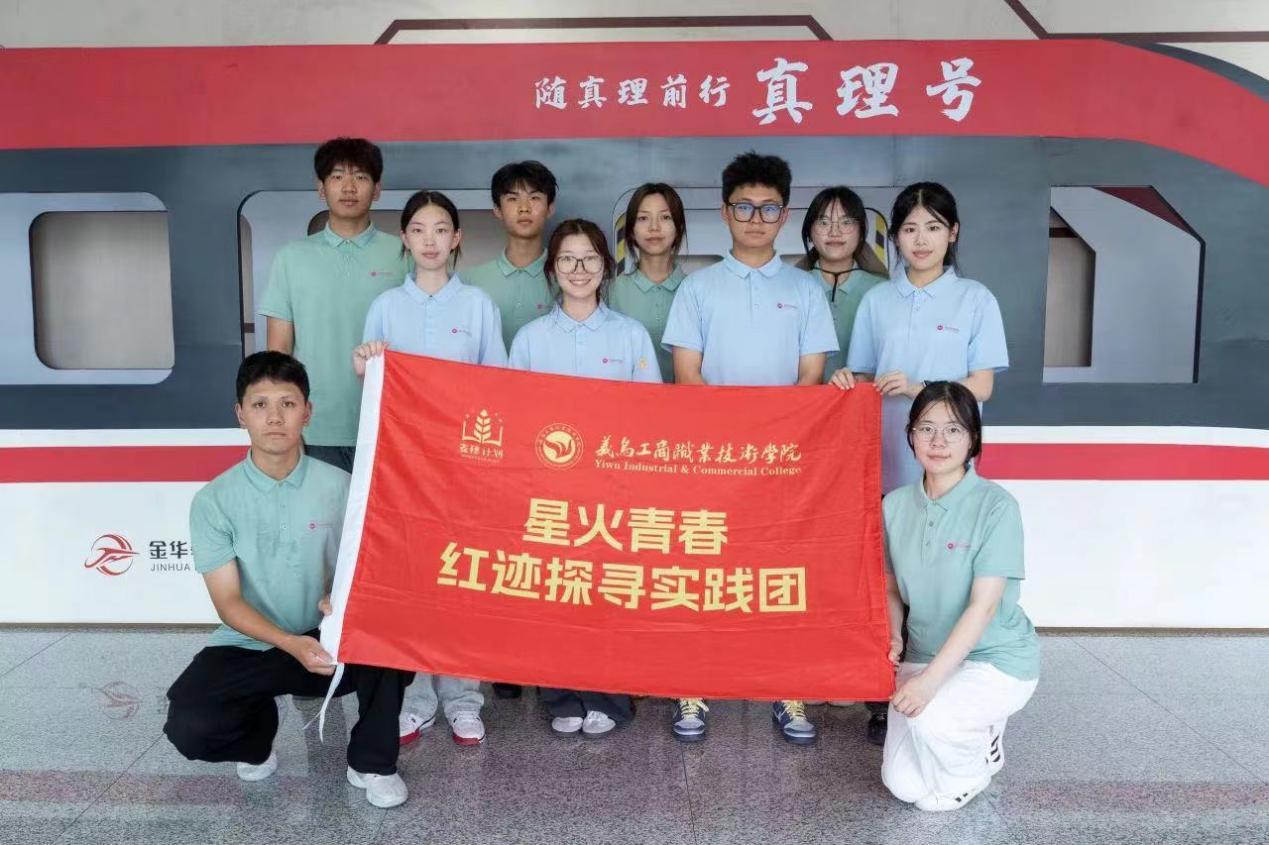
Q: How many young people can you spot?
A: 10